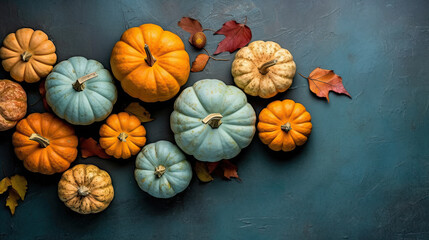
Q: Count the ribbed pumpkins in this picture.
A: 11